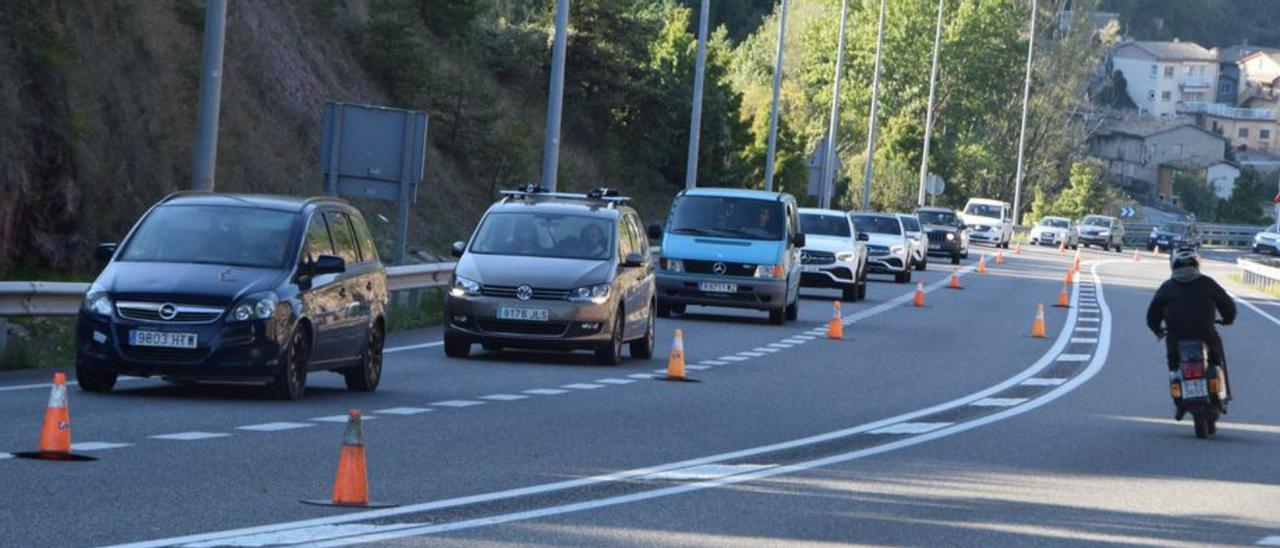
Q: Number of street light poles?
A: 8